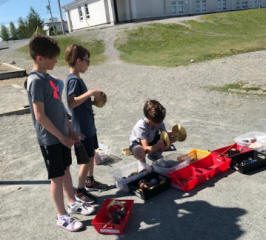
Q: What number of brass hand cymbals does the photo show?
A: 3